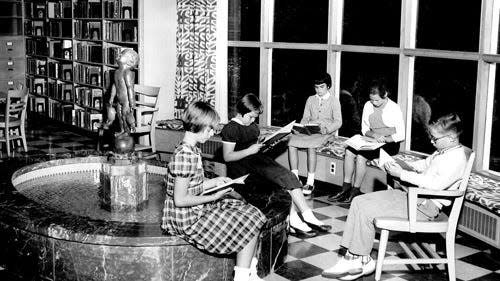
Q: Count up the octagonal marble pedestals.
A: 1